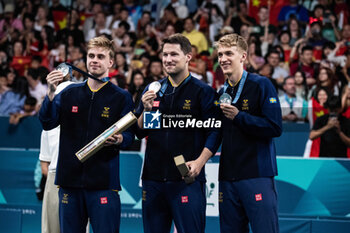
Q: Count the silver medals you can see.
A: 3